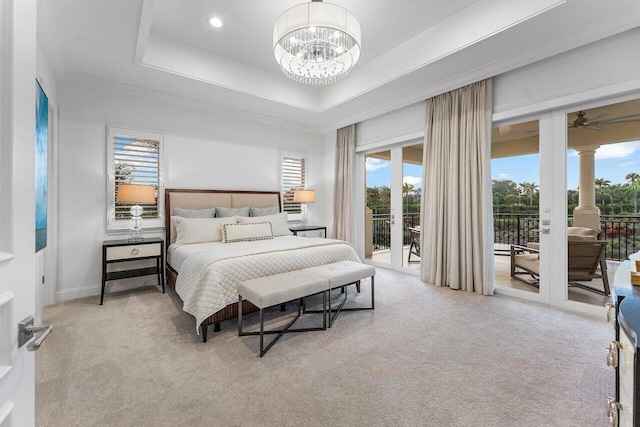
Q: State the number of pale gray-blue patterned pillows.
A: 3